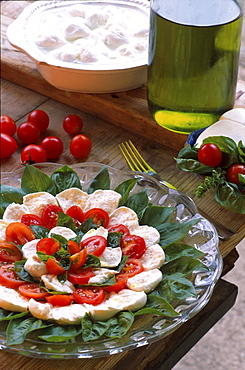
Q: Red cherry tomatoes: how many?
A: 10